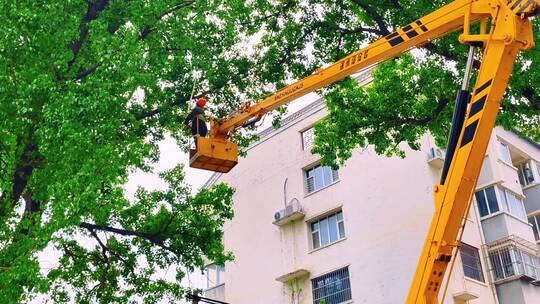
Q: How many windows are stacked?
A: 4